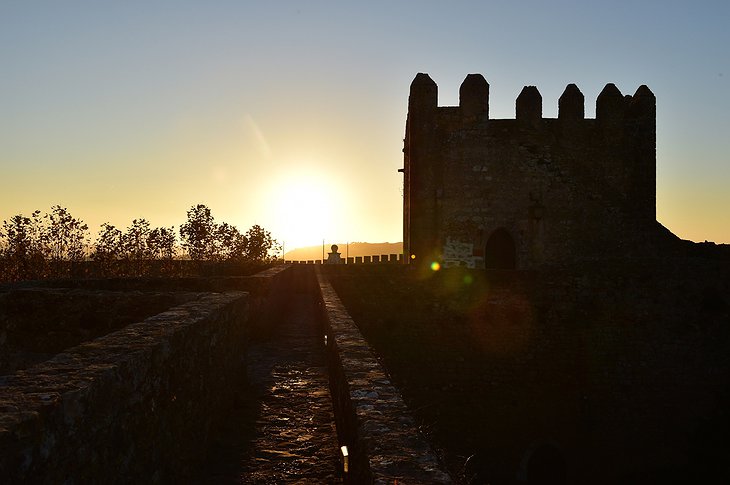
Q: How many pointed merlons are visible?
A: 6